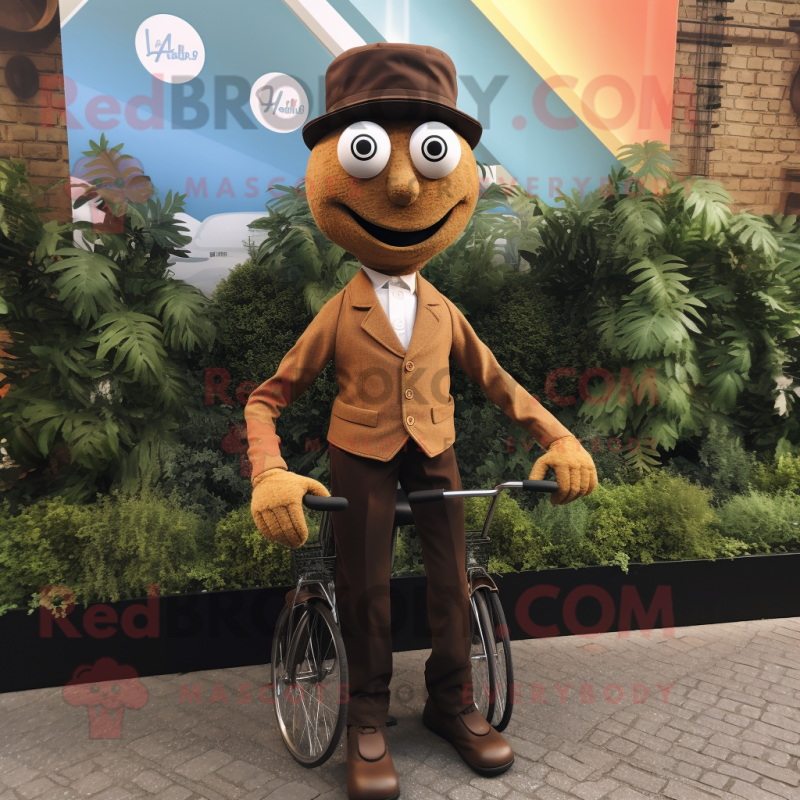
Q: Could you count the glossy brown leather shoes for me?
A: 2